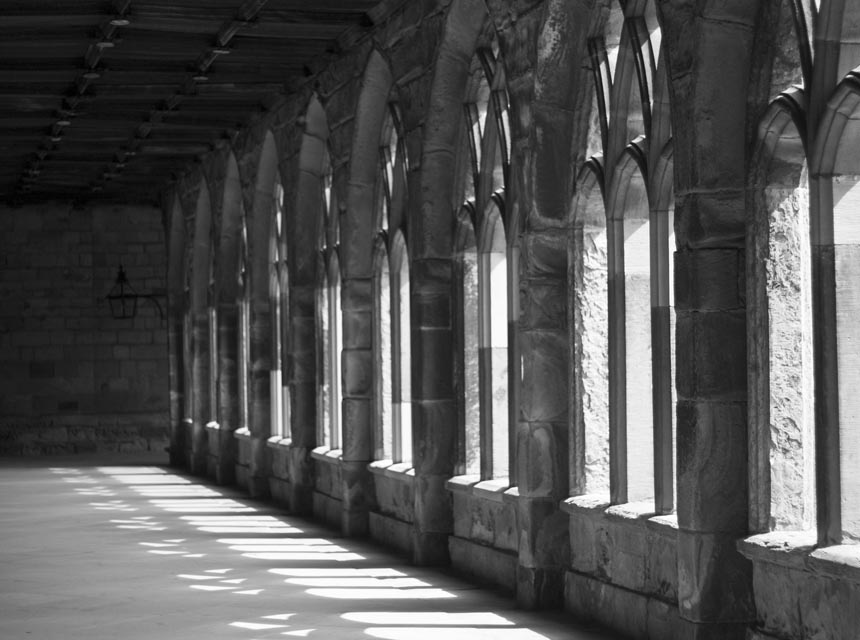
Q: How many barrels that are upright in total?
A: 0